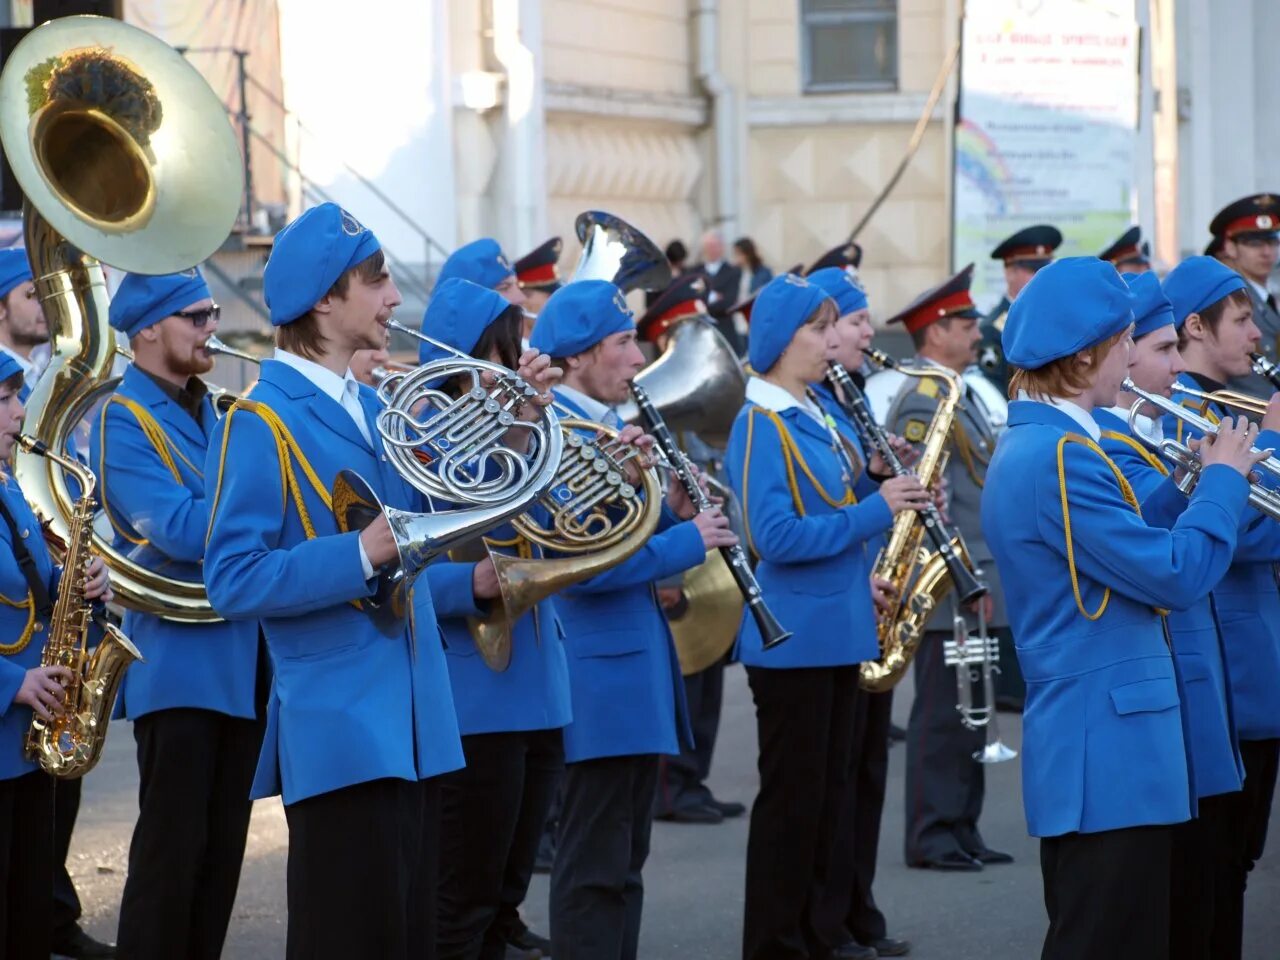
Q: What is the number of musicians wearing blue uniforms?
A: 12